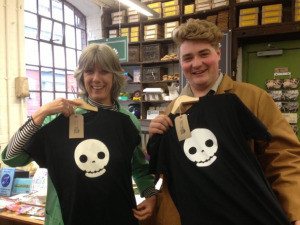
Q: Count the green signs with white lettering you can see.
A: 1